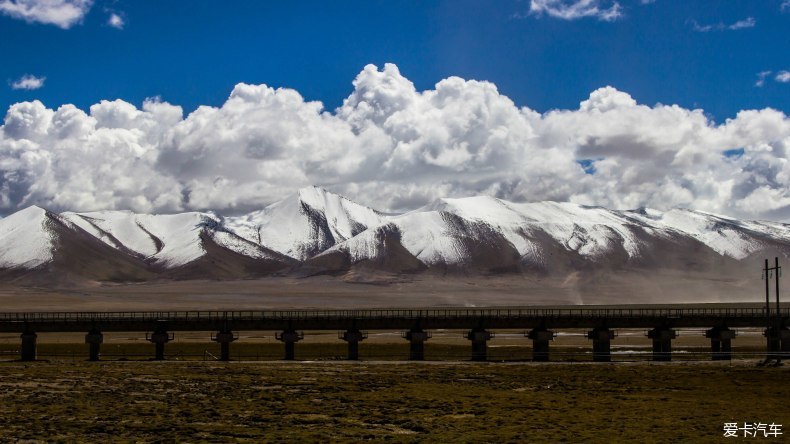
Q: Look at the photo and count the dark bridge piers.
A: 13